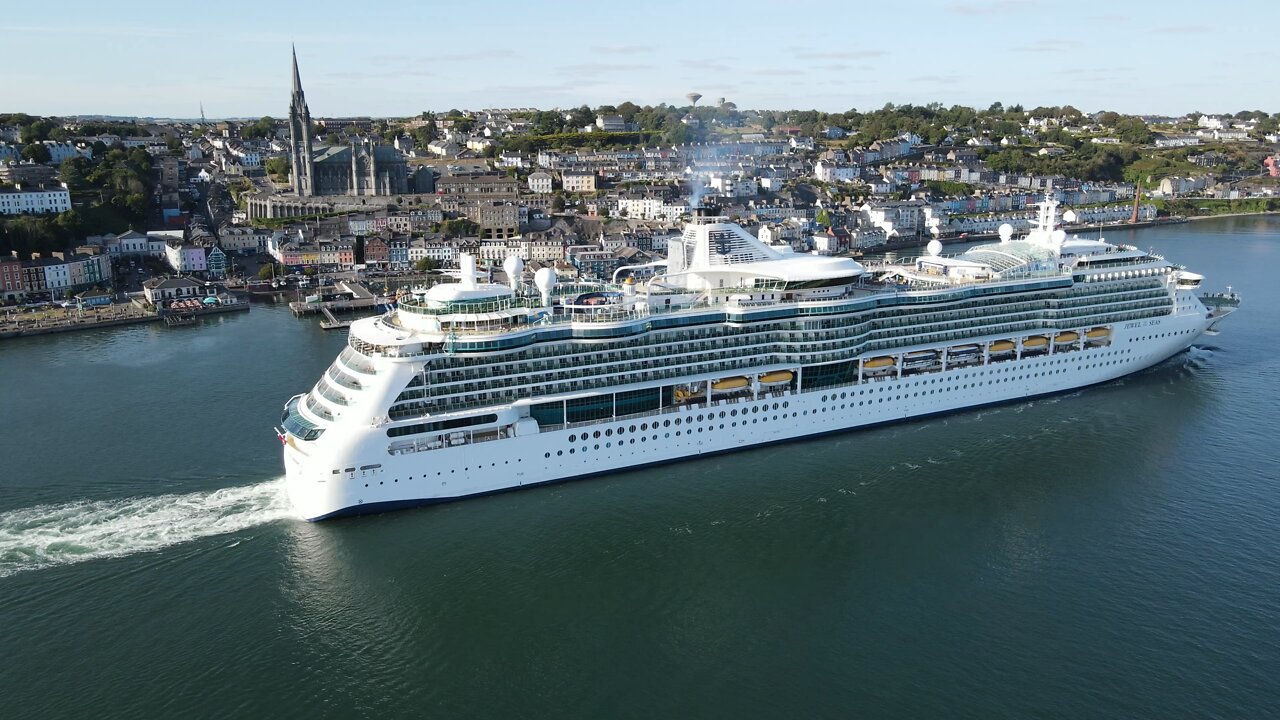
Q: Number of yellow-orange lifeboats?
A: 7